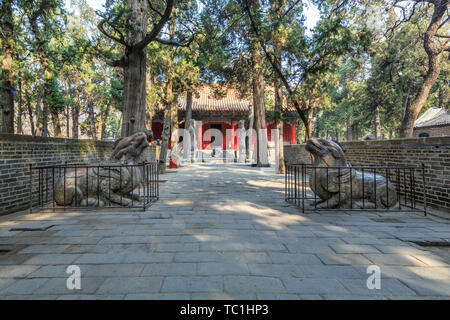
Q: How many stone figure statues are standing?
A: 2